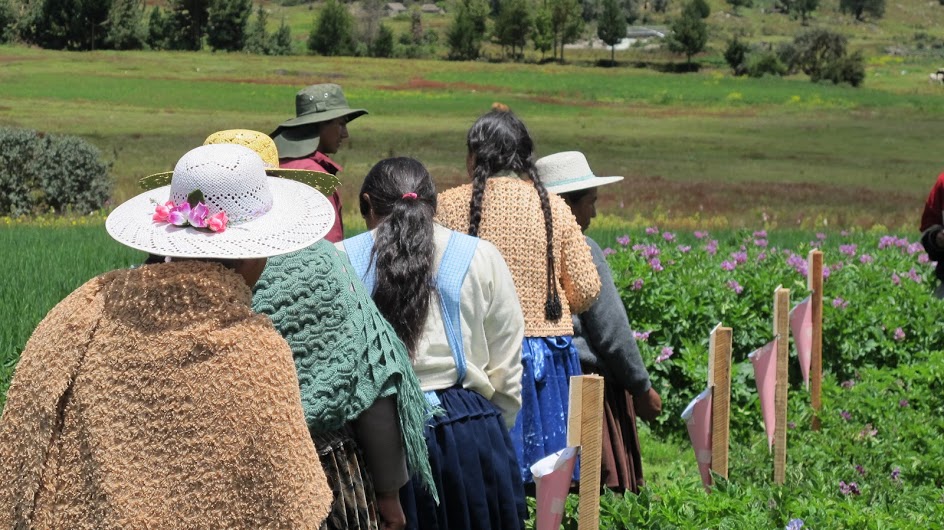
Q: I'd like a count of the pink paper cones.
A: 4